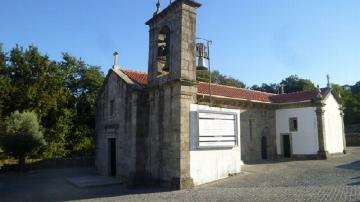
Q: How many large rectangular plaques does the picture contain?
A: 1